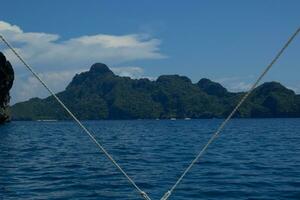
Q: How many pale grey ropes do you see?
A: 2